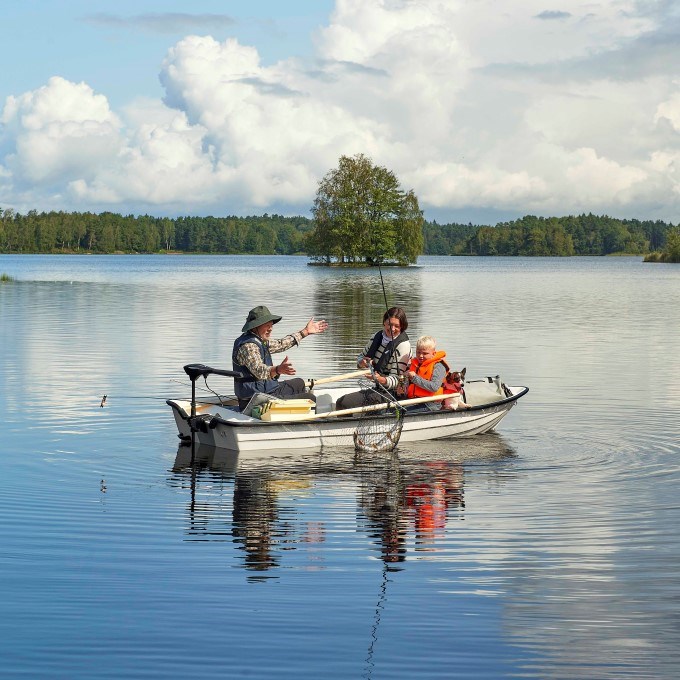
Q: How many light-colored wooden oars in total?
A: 2